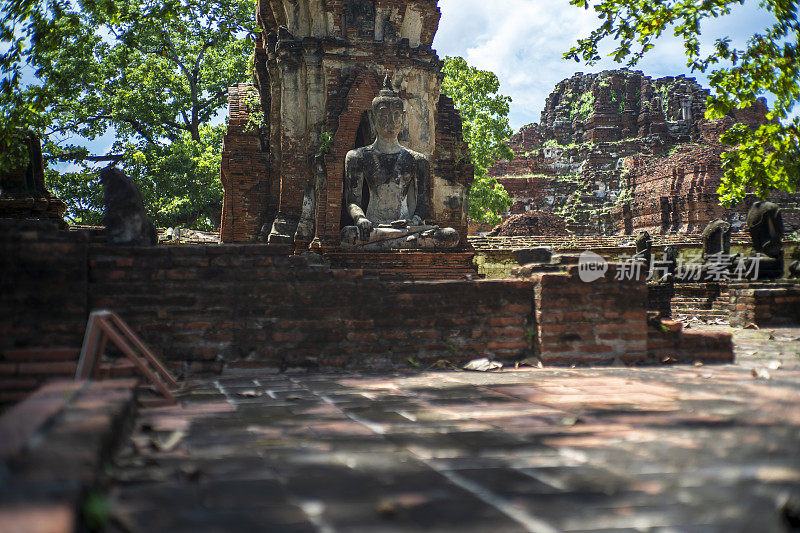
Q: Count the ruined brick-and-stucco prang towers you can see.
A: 2